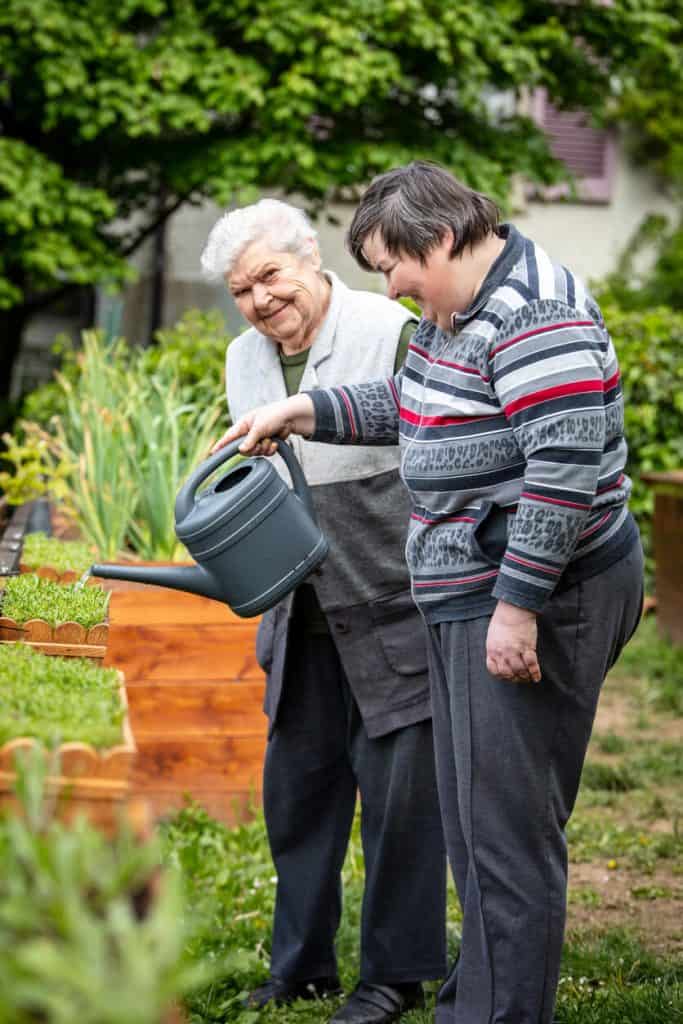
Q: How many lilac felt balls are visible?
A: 0